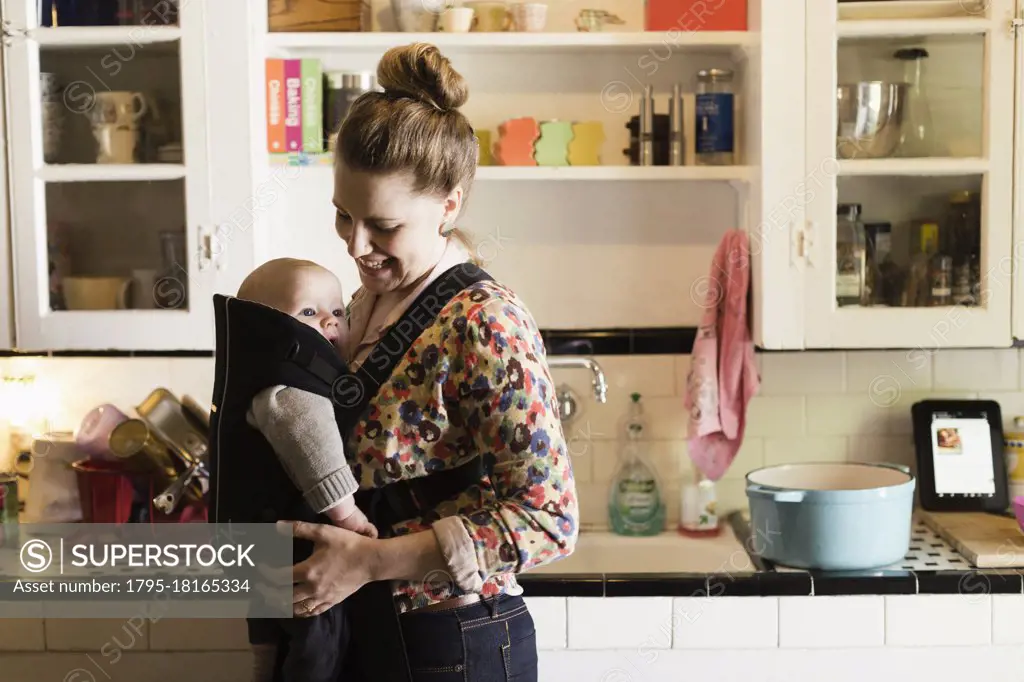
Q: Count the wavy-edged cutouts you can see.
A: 3